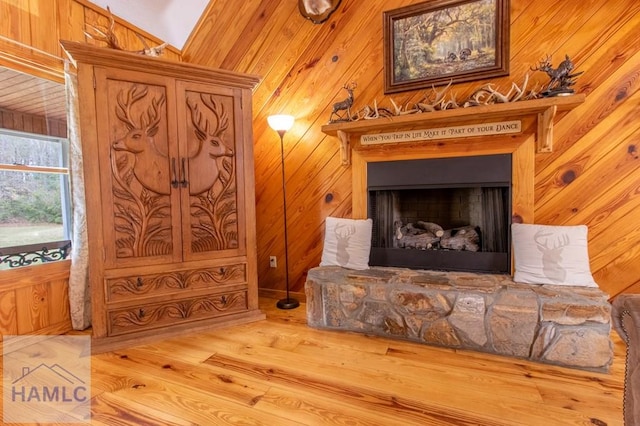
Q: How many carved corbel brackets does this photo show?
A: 2